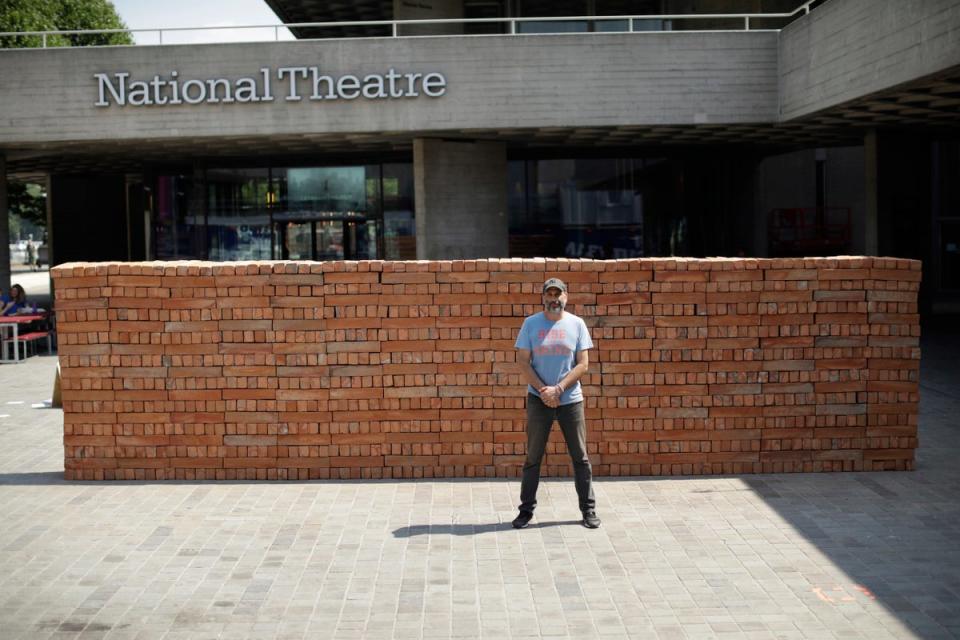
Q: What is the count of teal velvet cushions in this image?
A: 0